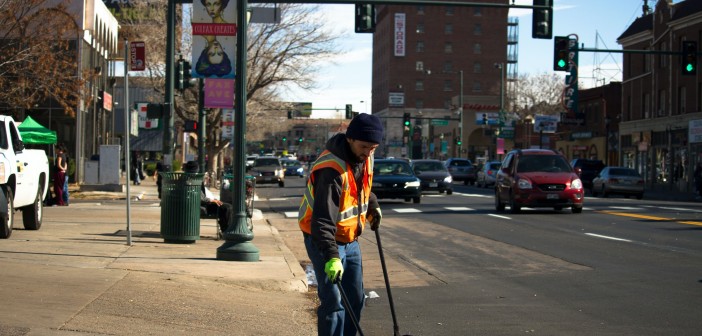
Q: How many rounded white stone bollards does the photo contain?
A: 0